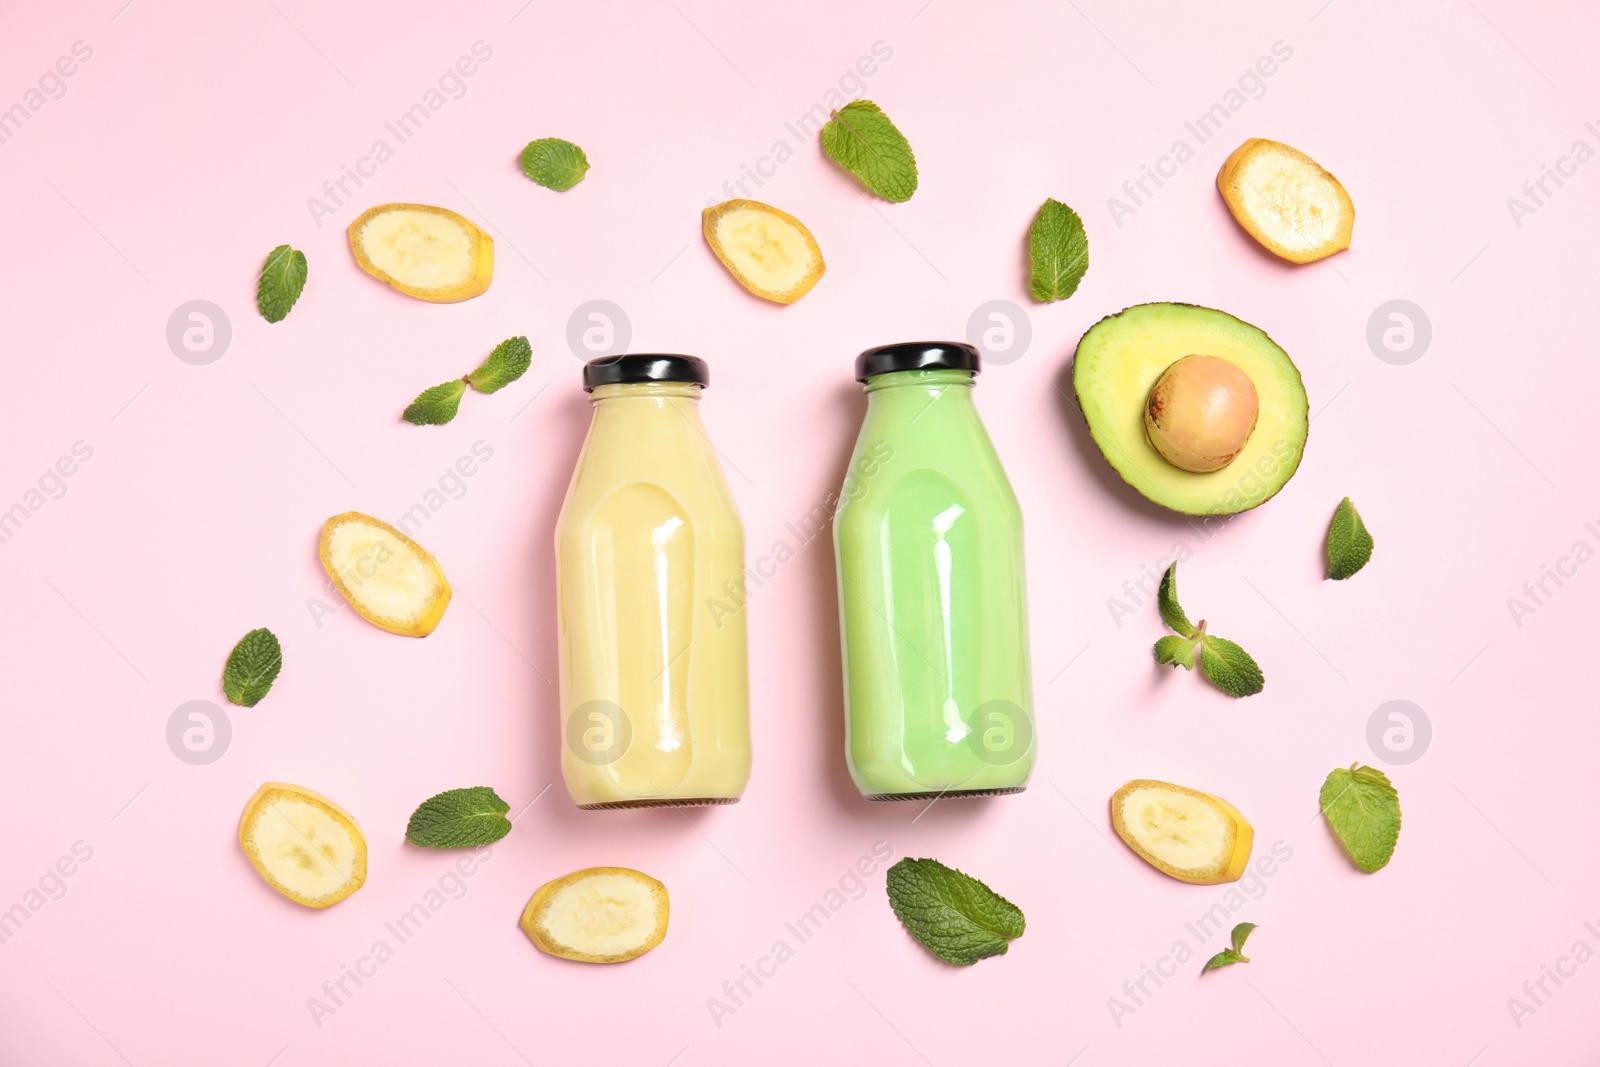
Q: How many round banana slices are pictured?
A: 7